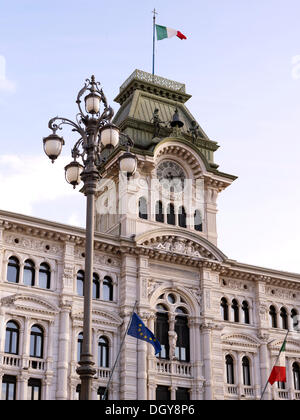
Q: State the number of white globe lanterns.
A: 5